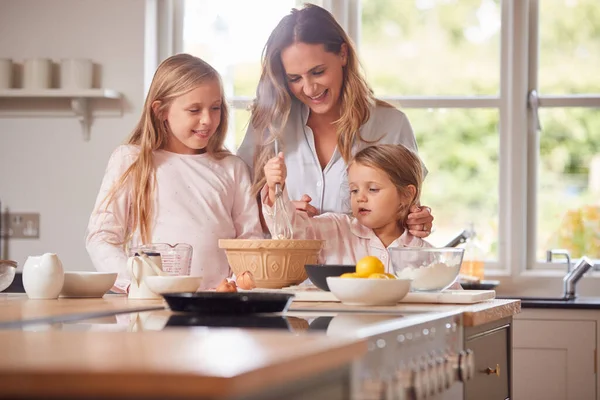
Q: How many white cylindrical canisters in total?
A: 3